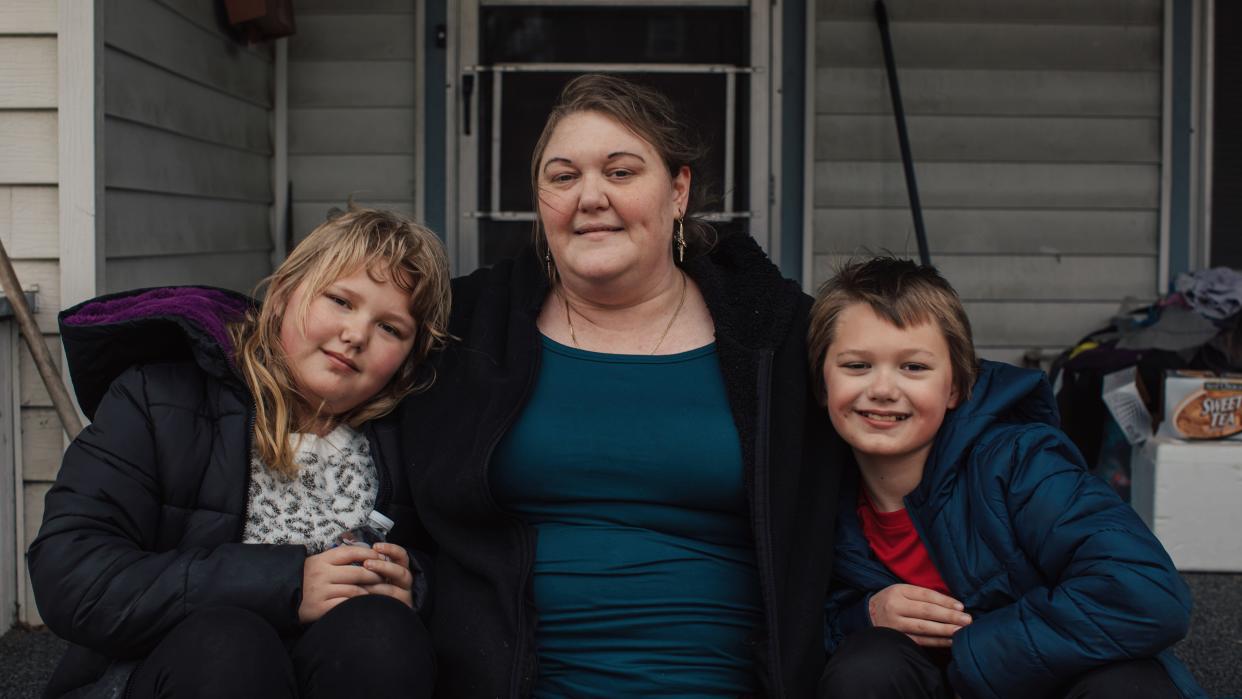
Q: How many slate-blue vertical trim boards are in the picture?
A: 3